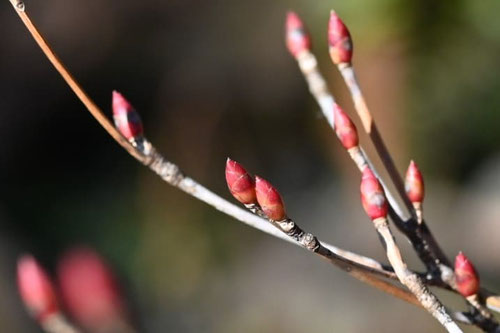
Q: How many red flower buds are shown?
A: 11